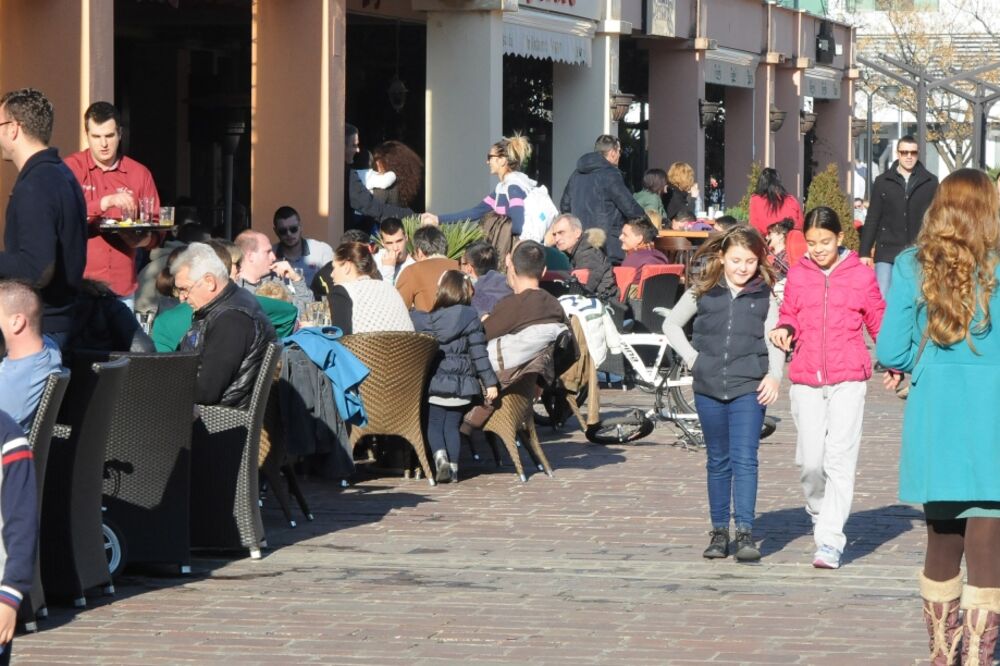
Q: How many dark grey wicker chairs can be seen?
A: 4